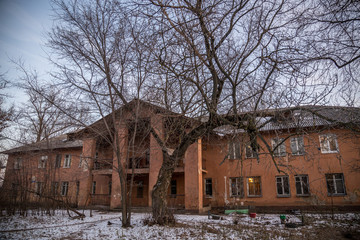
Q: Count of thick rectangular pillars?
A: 4